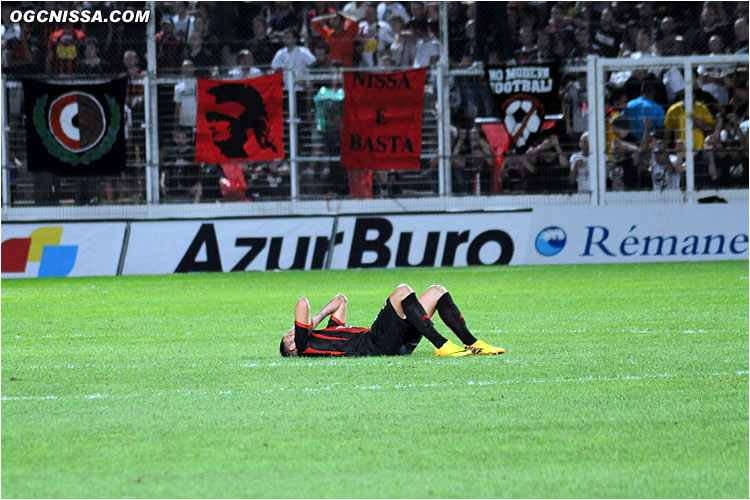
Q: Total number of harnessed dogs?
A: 0